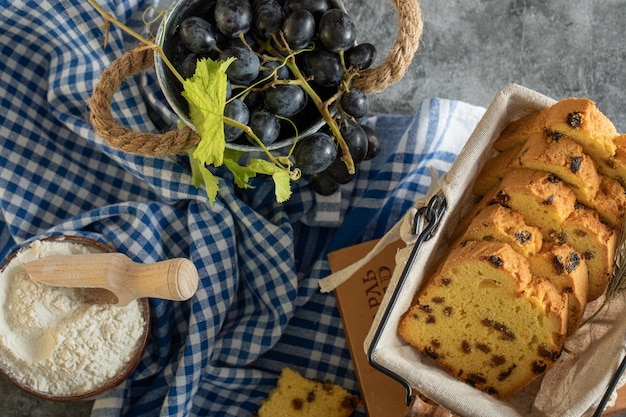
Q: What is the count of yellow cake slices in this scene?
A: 6